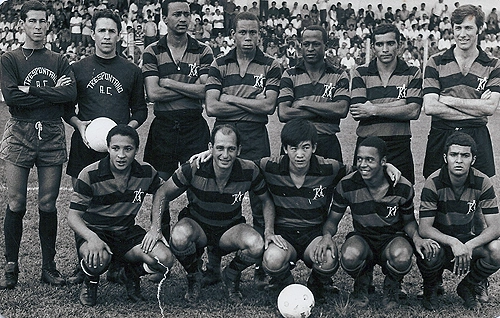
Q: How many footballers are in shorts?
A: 12